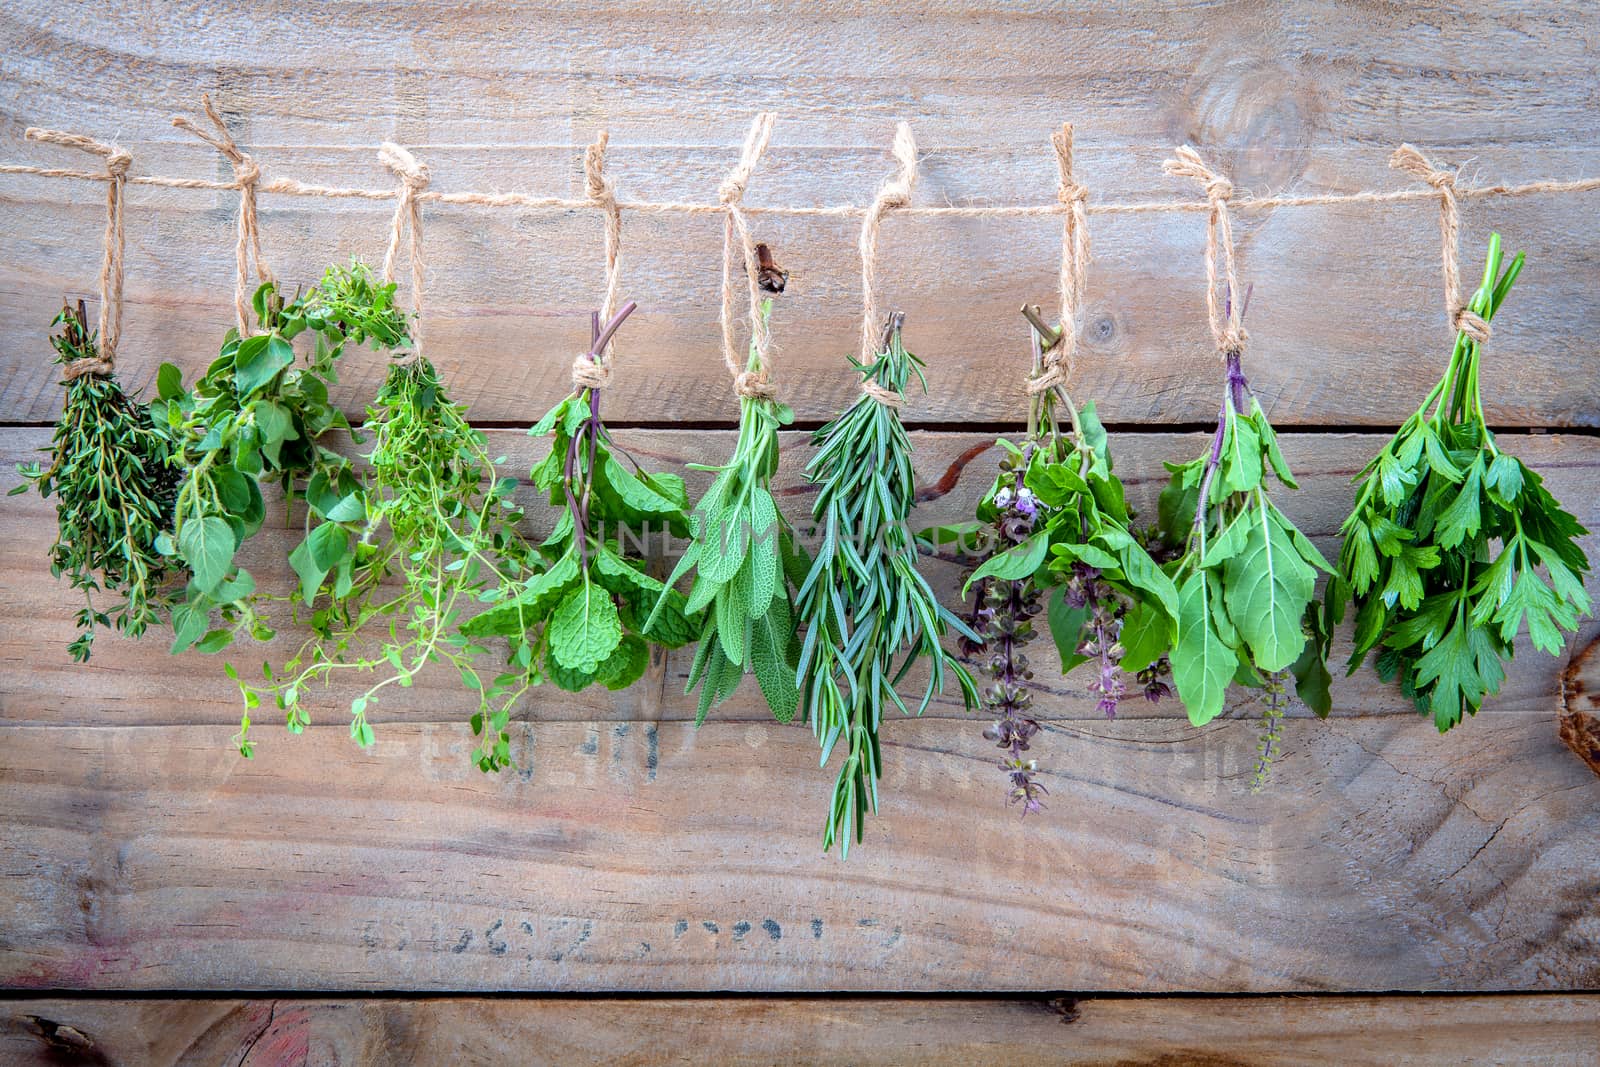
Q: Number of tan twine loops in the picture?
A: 9